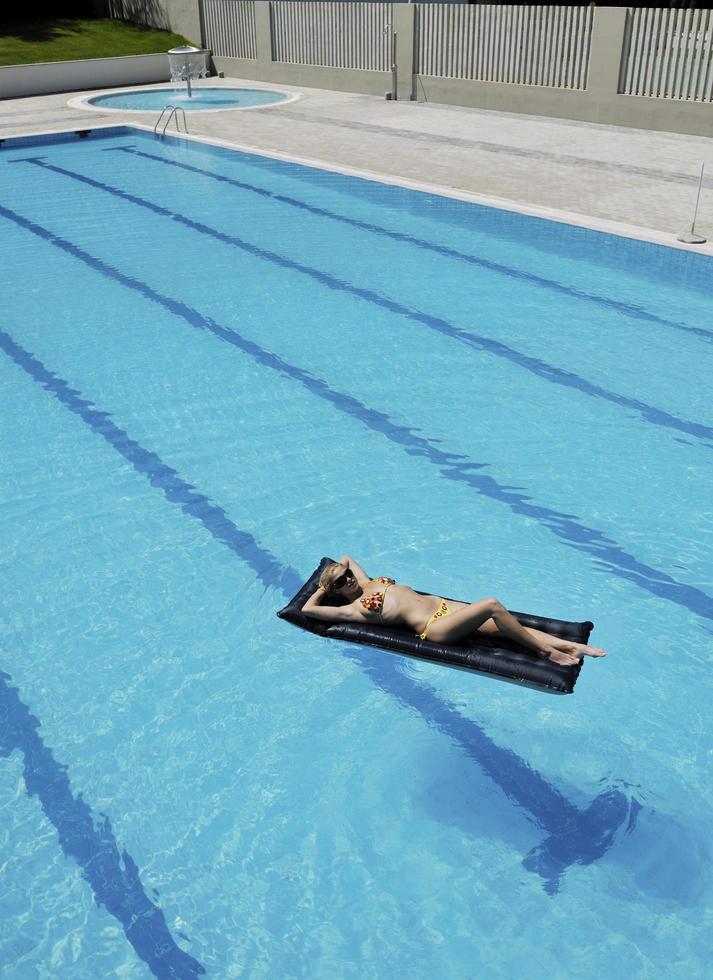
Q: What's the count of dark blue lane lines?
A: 5